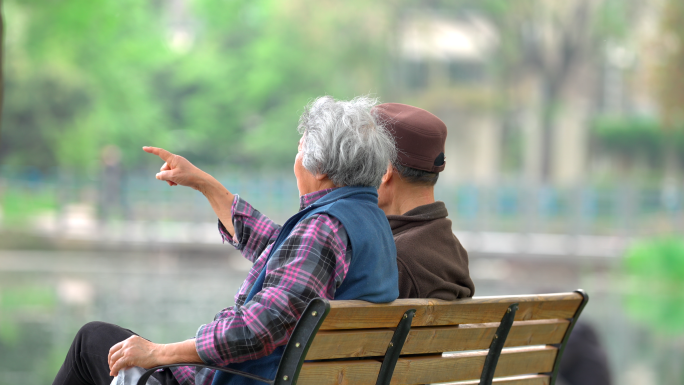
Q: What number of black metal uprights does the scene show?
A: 4